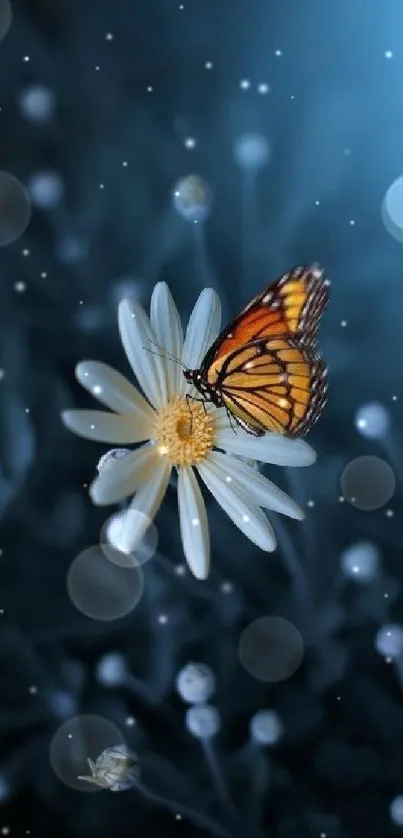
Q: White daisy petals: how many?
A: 11